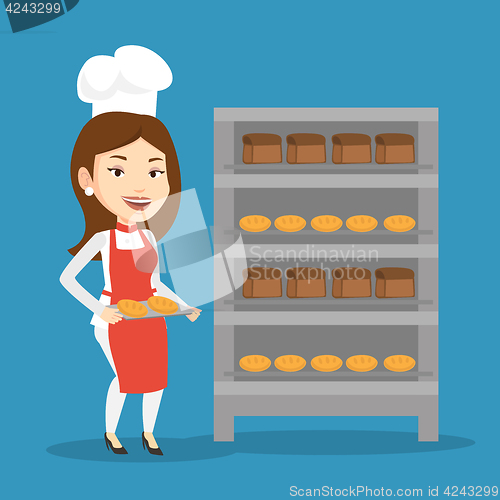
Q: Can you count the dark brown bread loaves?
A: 8